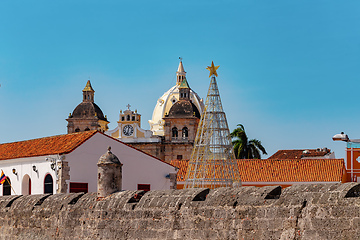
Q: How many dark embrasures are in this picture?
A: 7